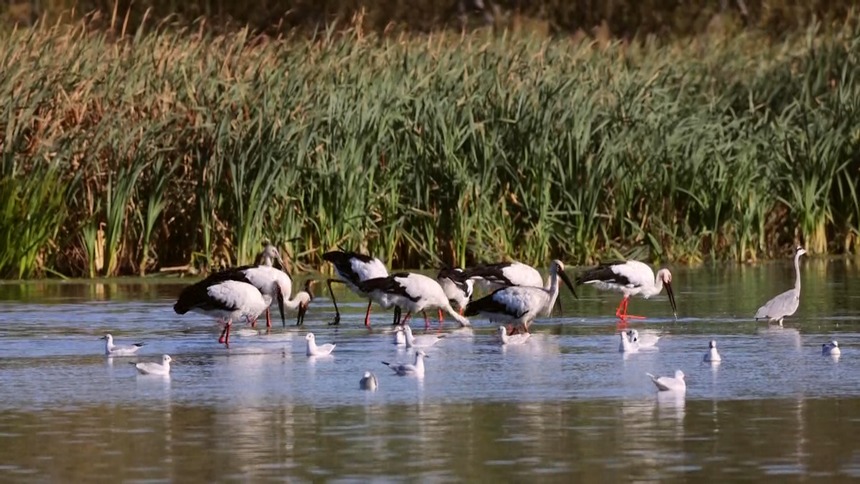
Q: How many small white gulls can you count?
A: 13